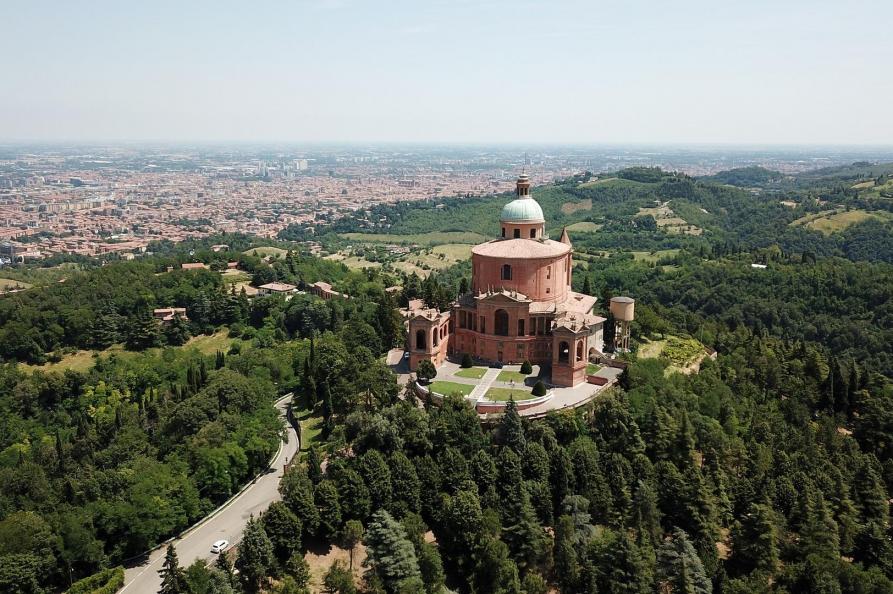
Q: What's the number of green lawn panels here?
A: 4